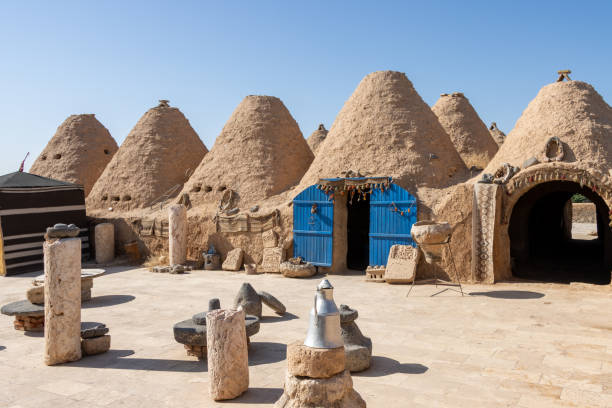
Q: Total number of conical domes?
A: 8